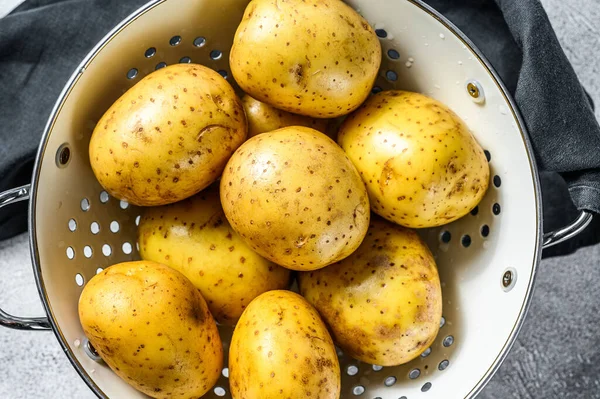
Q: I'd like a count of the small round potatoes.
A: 9